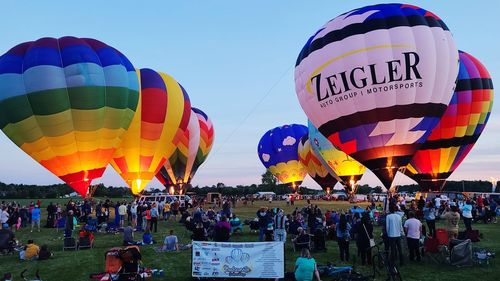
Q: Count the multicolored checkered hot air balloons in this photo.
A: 1